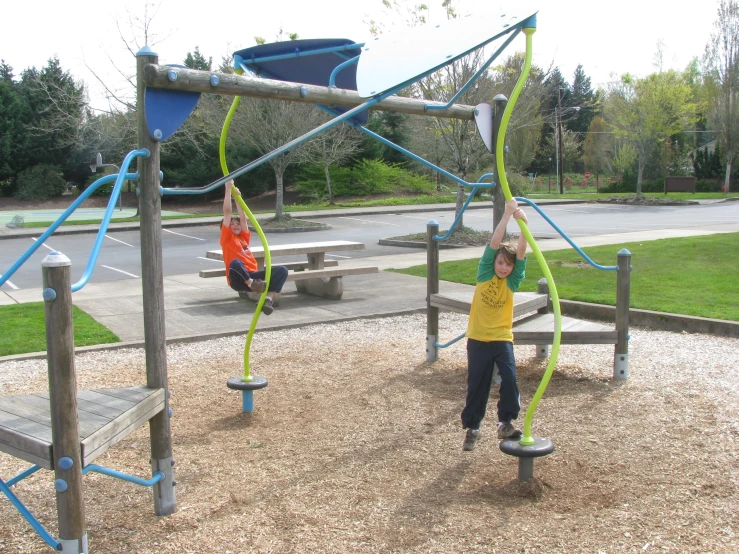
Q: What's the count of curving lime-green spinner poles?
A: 2